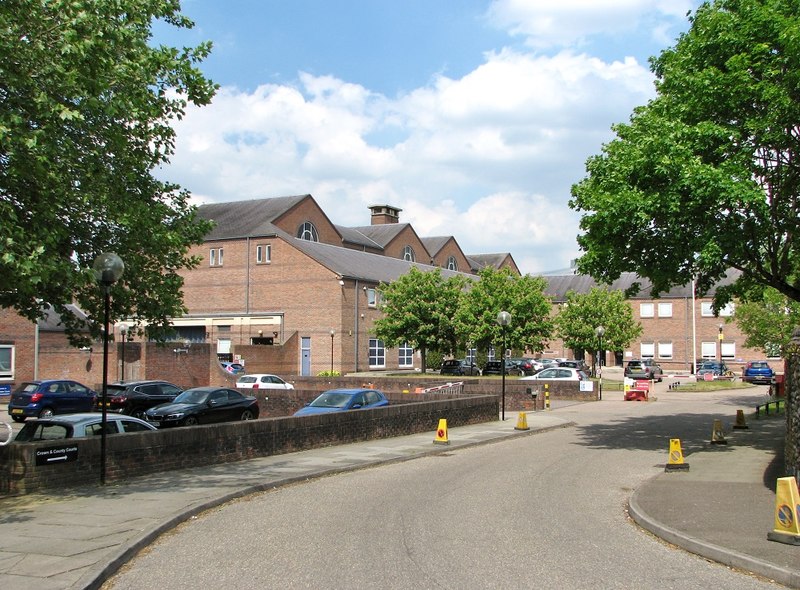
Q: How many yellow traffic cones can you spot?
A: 6